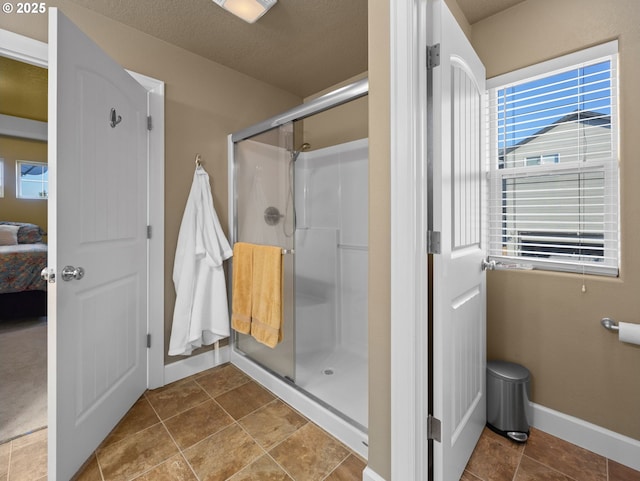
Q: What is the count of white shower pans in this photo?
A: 1